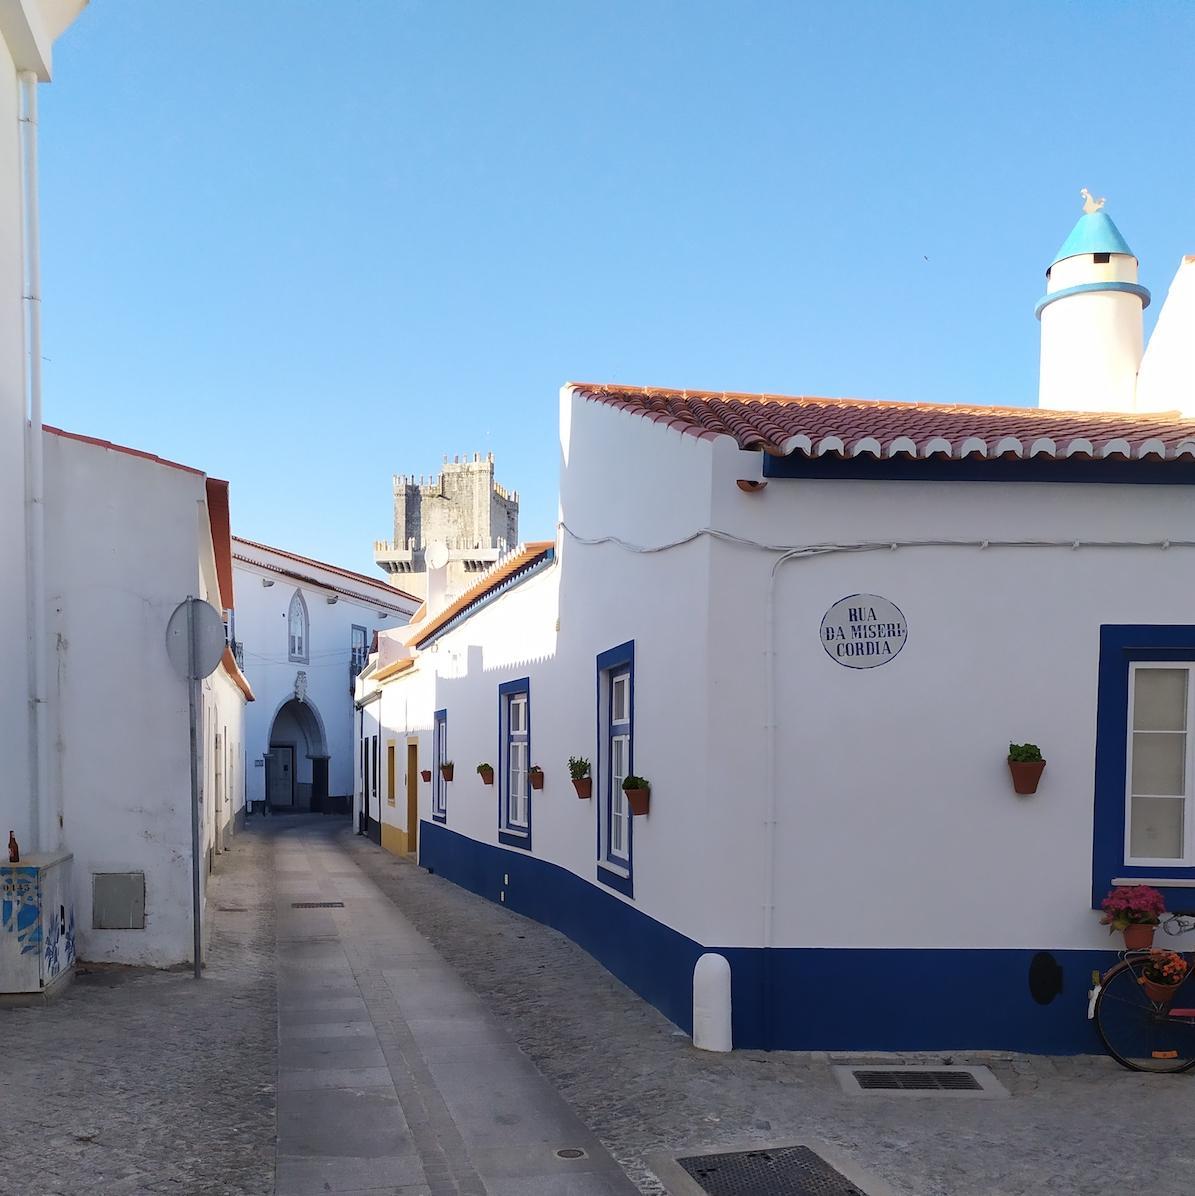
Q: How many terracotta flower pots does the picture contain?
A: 9